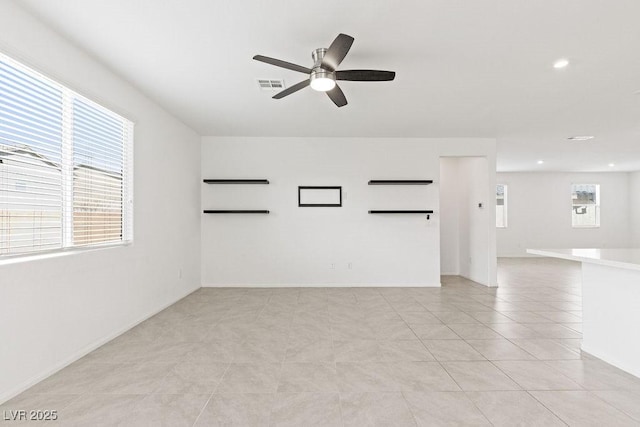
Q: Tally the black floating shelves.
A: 4